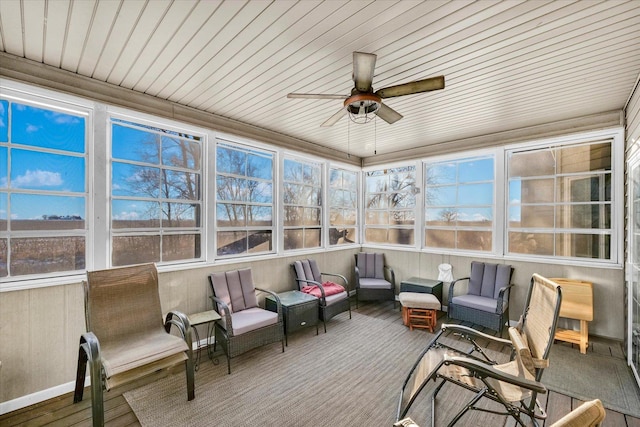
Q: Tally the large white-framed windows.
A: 8